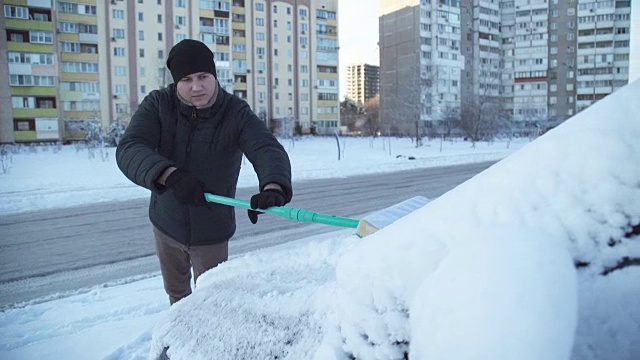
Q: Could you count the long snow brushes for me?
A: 1